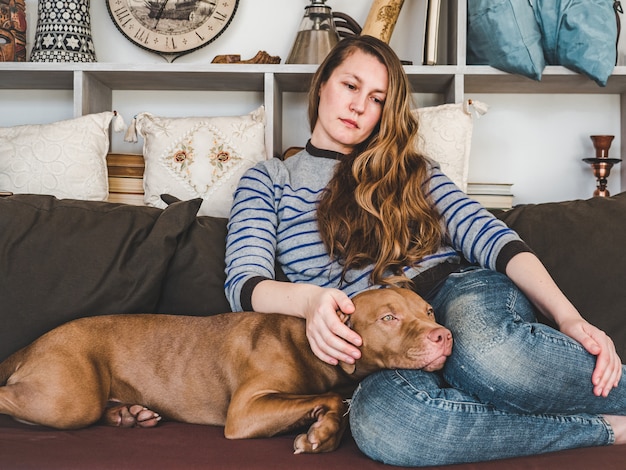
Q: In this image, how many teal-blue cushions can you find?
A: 2